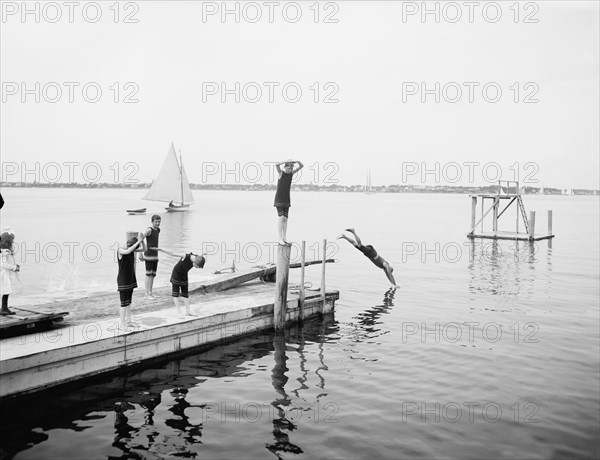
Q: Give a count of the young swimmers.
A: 5